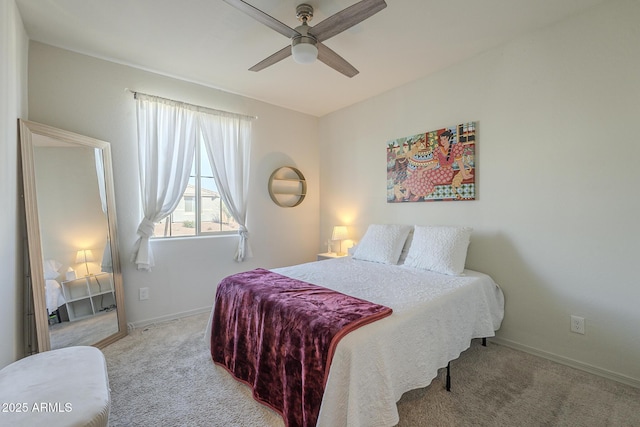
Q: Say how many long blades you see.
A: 4